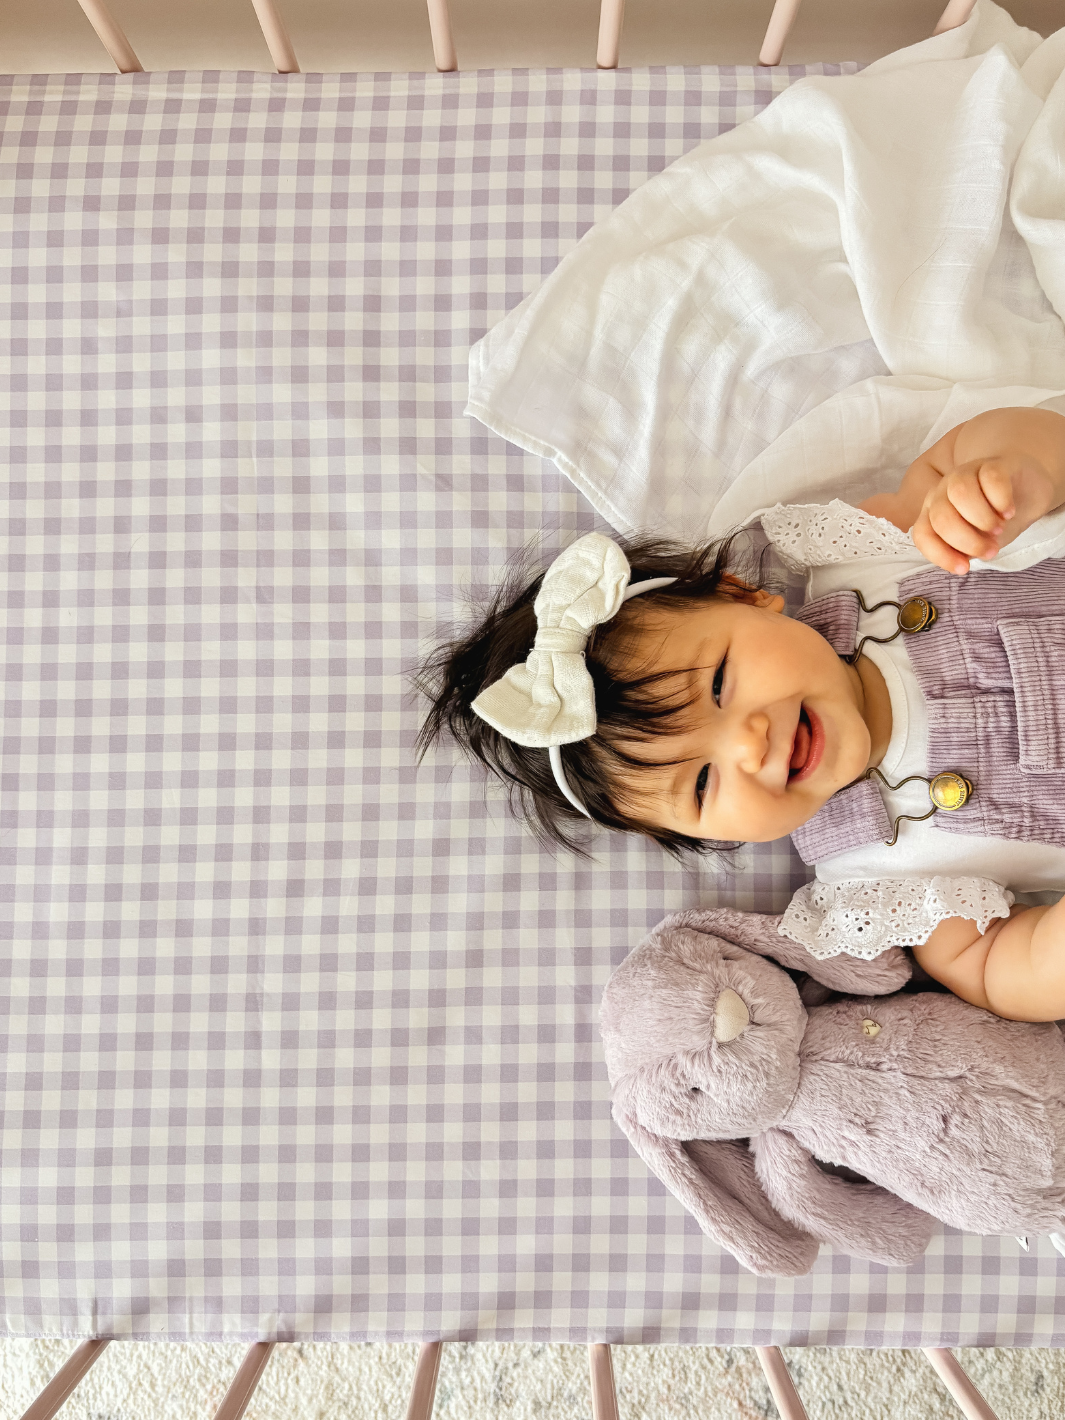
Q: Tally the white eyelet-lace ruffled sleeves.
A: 2